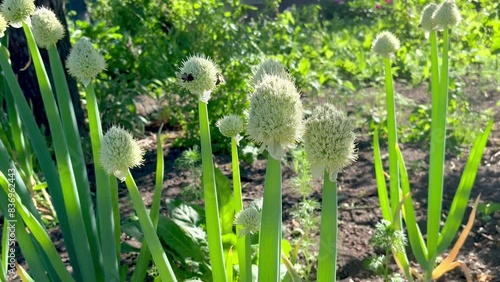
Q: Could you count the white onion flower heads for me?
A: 14